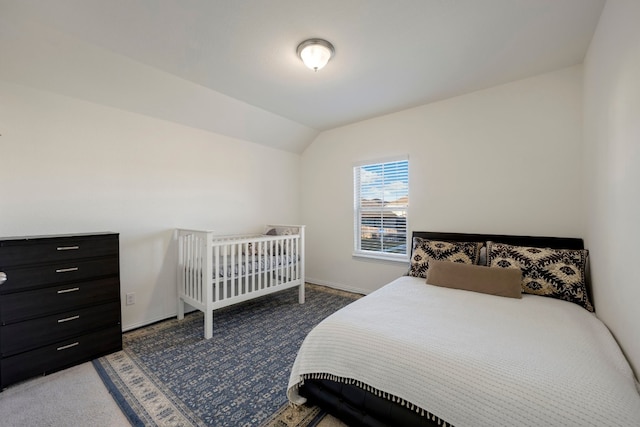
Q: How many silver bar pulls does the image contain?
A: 5